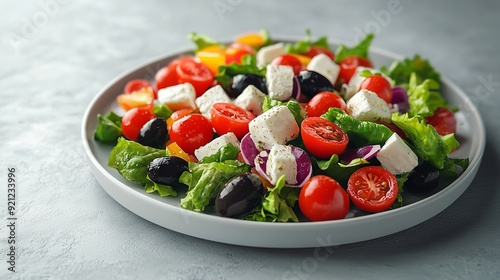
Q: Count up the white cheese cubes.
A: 12